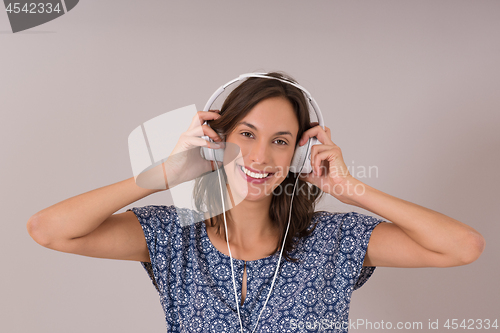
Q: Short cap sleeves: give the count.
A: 2